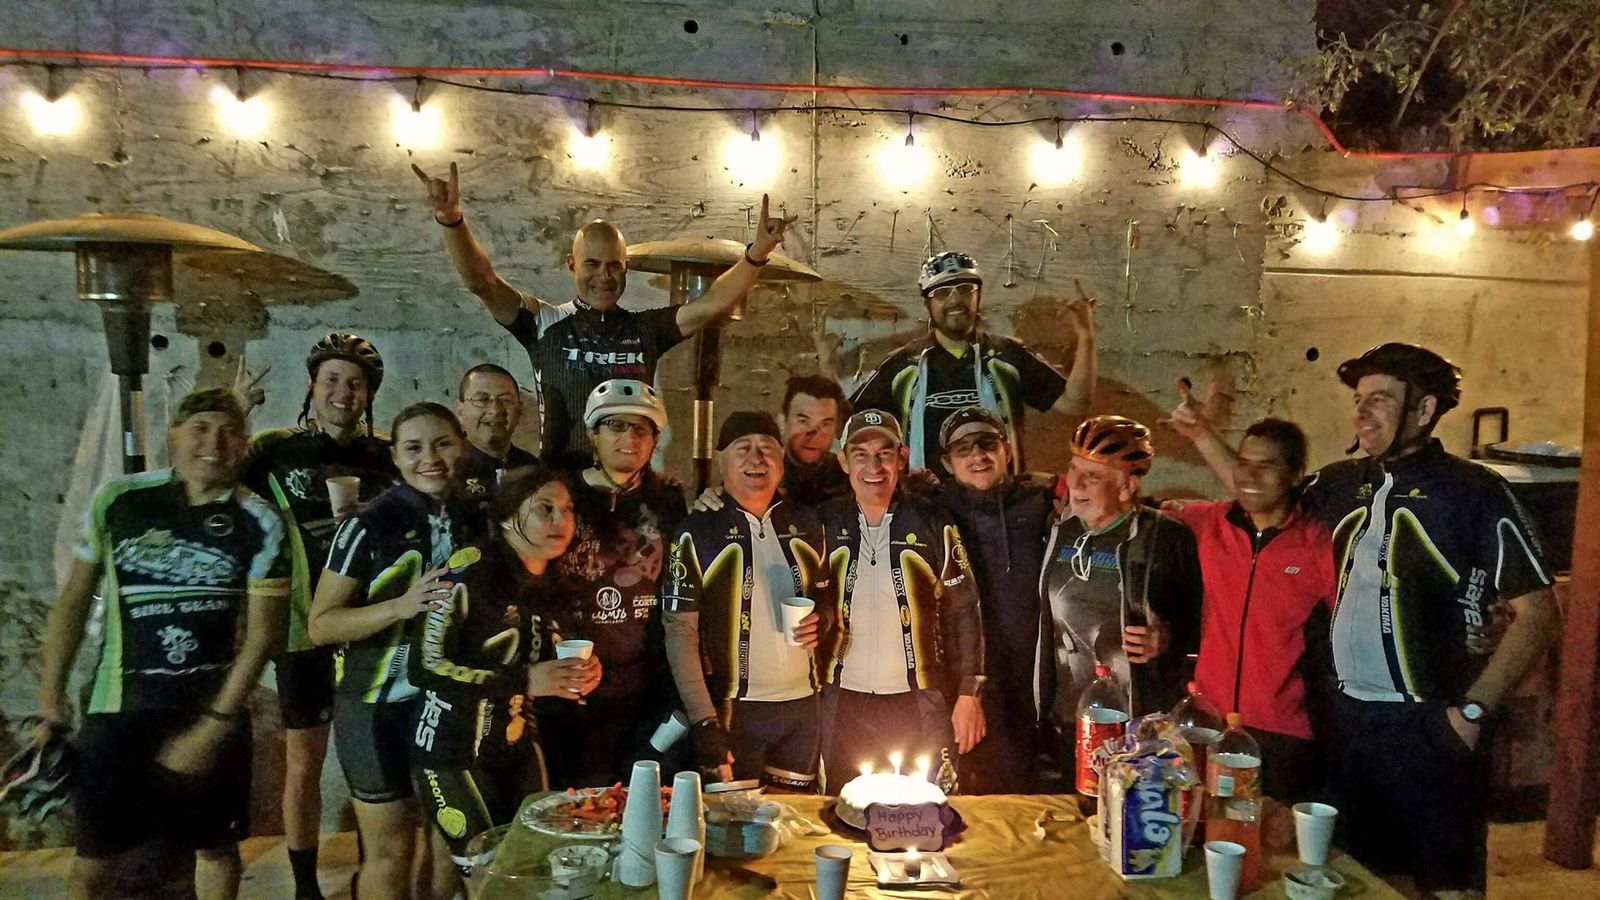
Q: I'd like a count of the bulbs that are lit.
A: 11